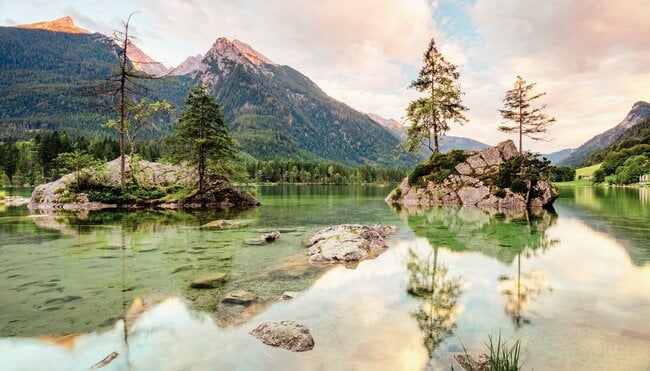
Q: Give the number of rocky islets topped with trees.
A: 2